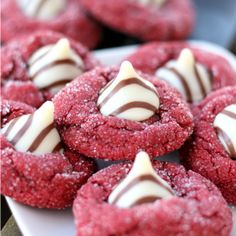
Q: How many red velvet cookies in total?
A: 8